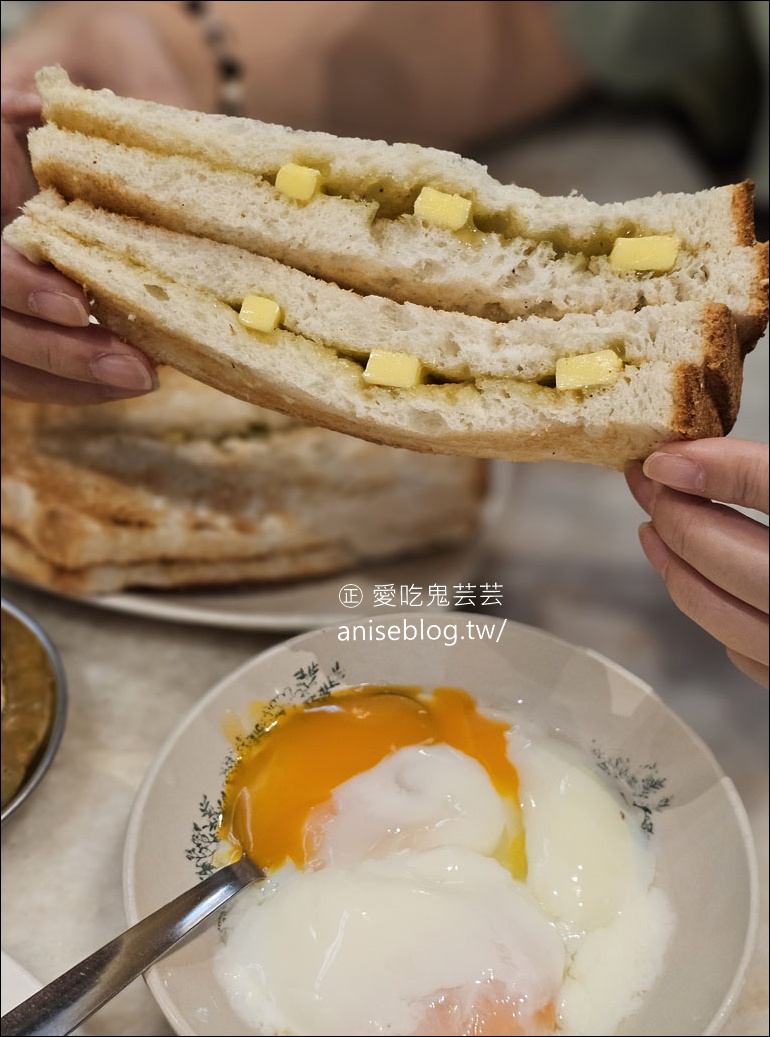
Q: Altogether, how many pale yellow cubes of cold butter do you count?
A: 6